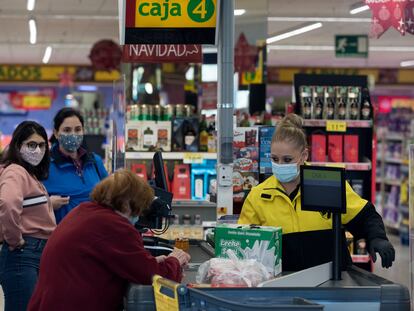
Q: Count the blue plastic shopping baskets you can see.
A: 1